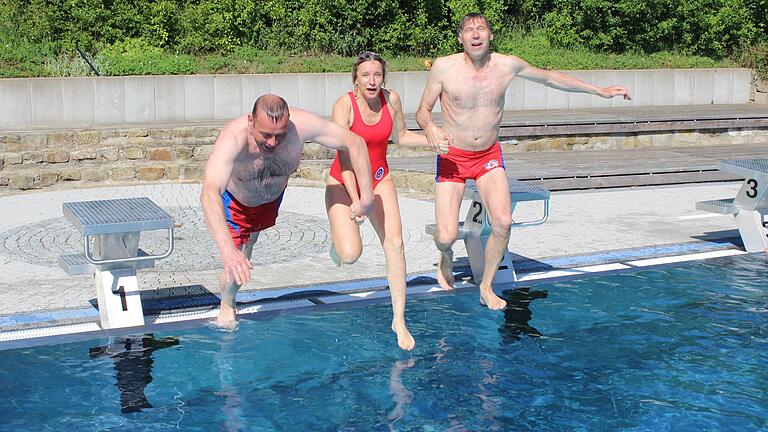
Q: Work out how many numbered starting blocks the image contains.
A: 3